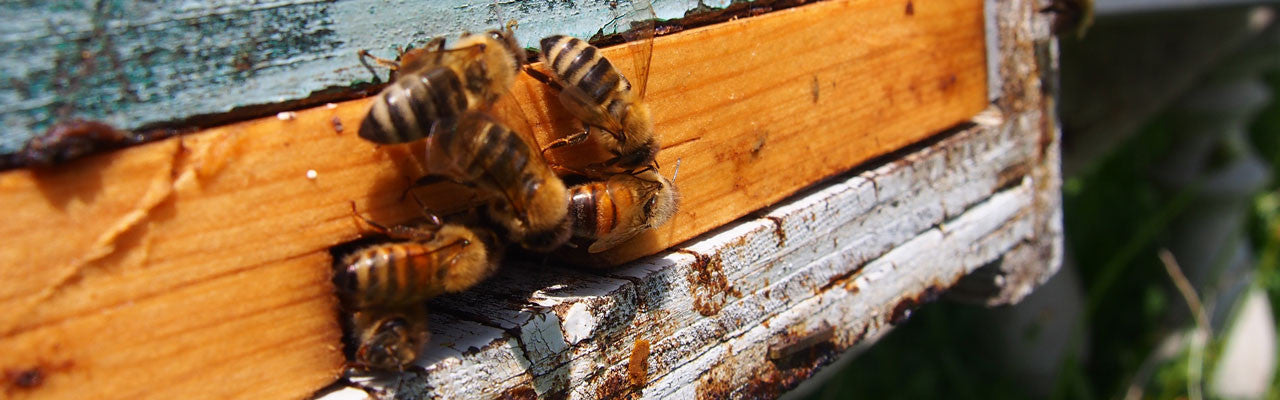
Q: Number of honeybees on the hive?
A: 6